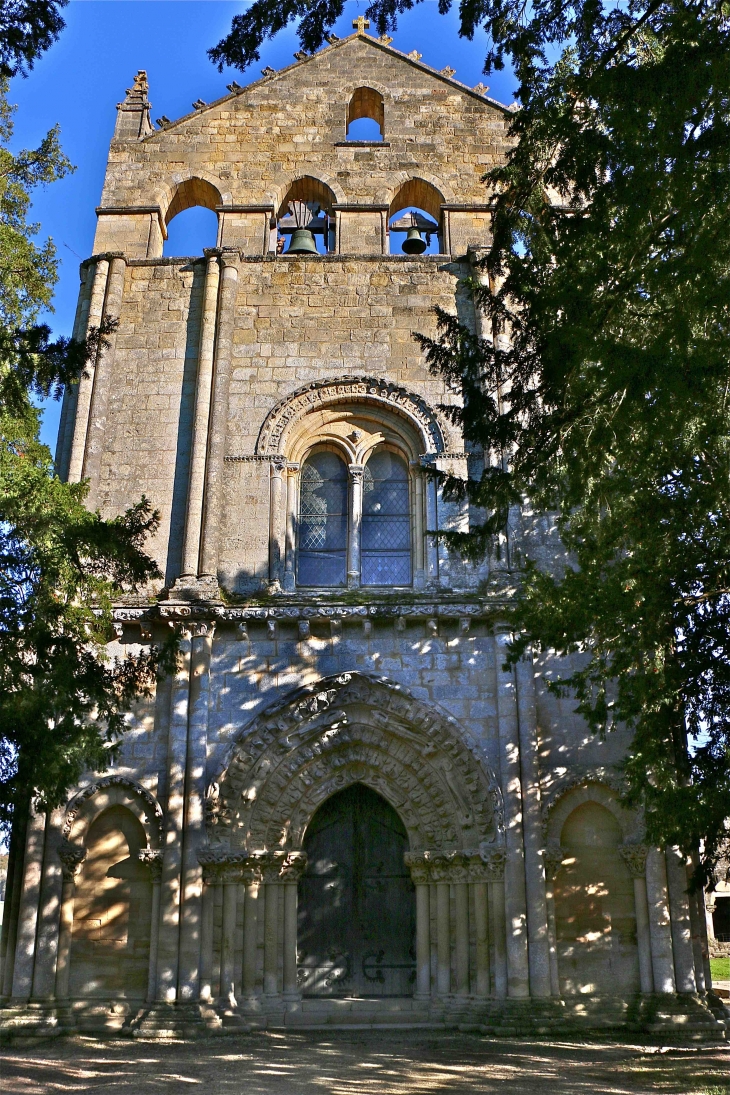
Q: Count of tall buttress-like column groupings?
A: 4